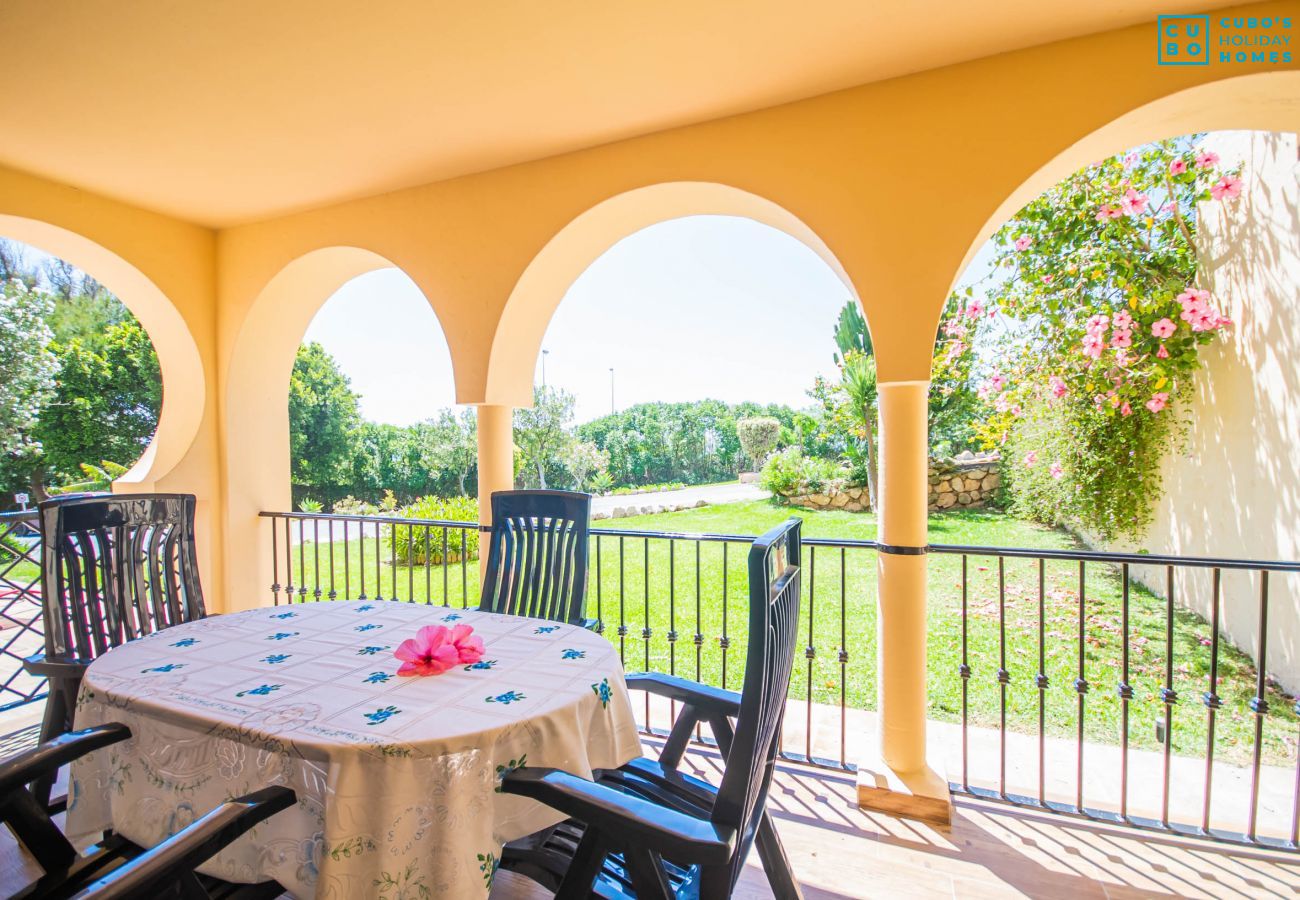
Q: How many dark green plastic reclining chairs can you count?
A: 4